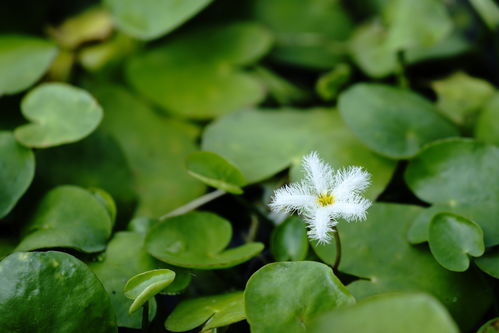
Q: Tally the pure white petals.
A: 5